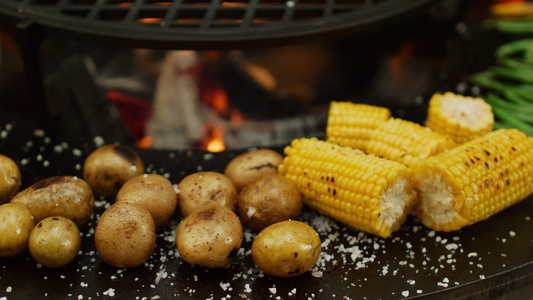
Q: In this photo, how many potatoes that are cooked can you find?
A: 12